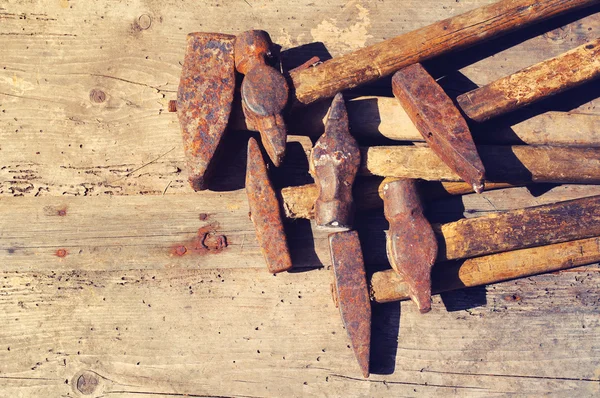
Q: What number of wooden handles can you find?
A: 7